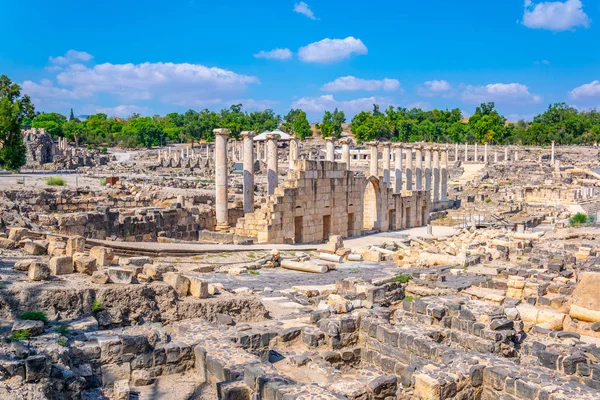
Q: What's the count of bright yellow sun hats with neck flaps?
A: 0